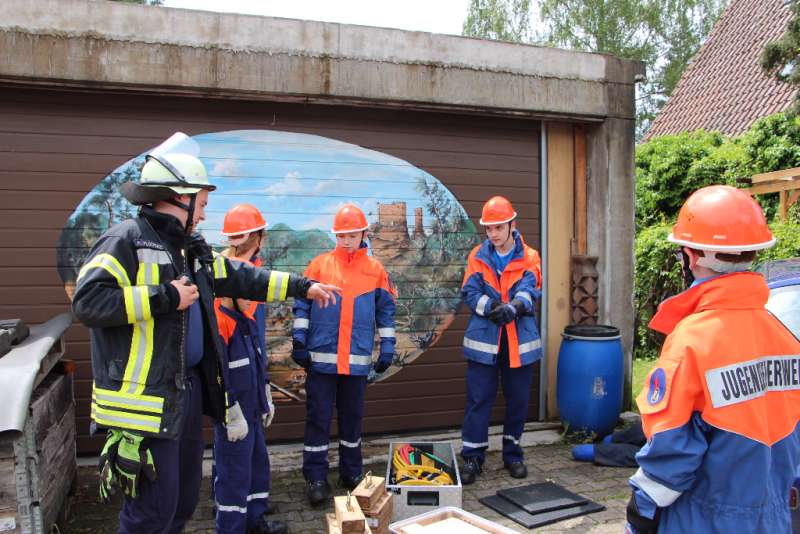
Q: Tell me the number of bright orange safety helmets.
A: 4